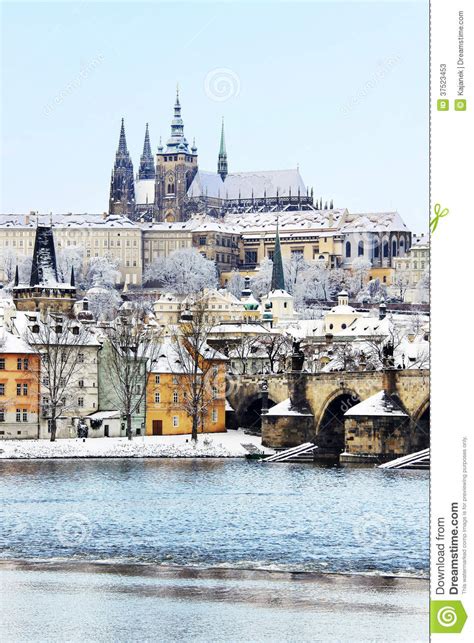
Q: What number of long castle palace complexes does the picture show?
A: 1